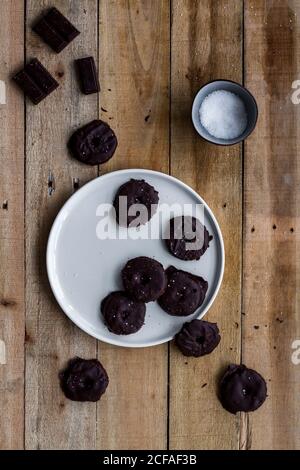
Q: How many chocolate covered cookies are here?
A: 9